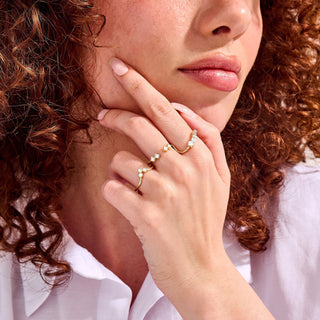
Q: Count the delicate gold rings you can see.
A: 3